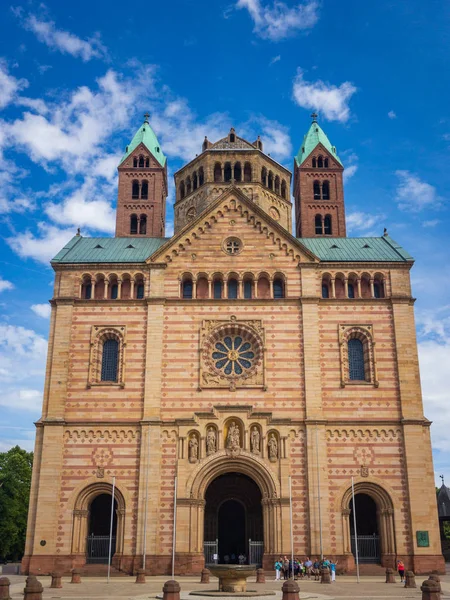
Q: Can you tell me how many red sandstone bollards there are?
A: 15